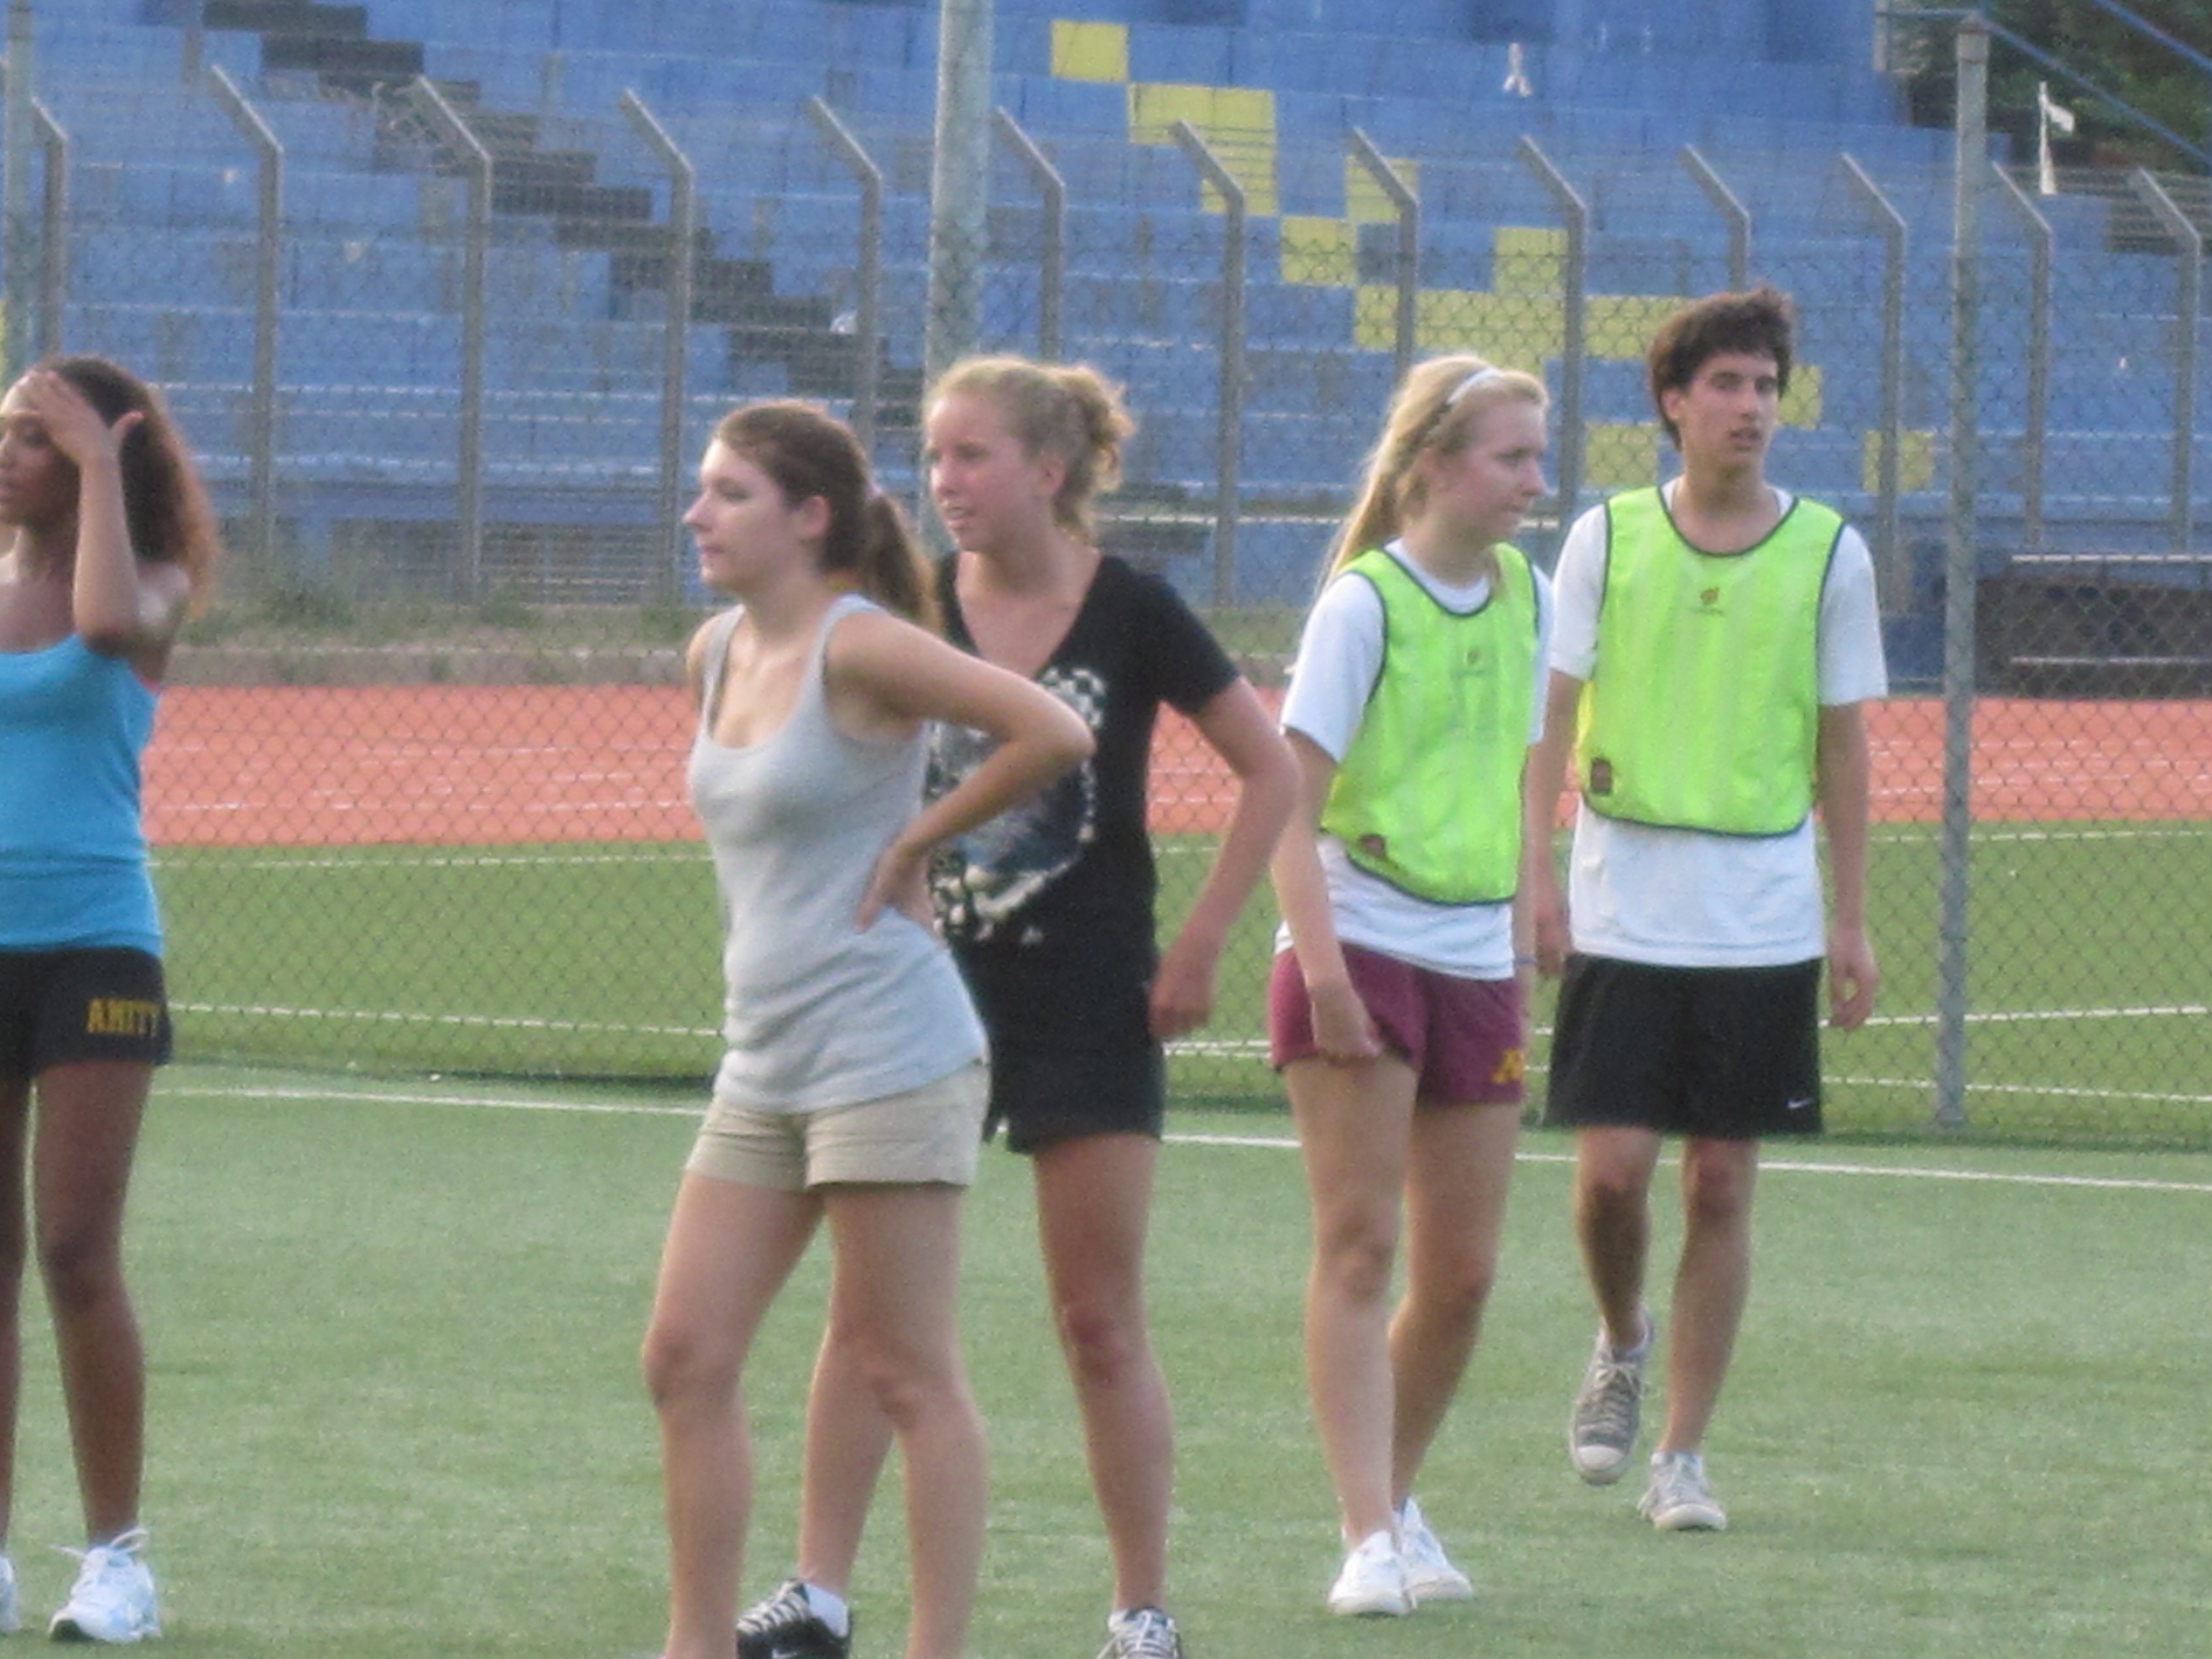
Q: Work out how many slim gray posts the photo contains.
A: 13